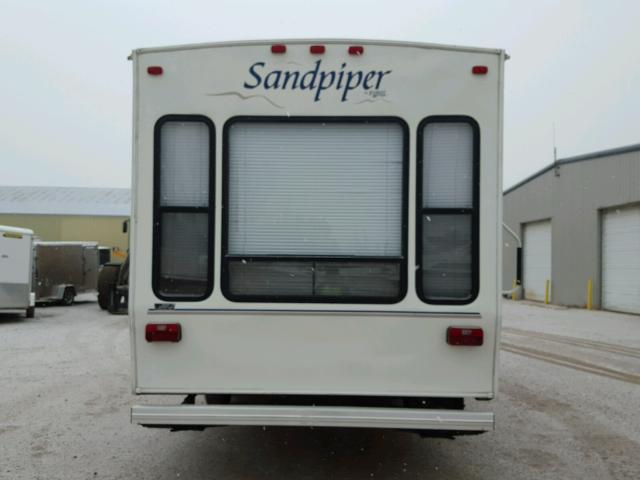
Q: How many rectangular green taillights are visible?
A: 0